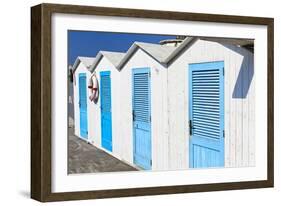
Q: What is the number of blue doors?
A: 4